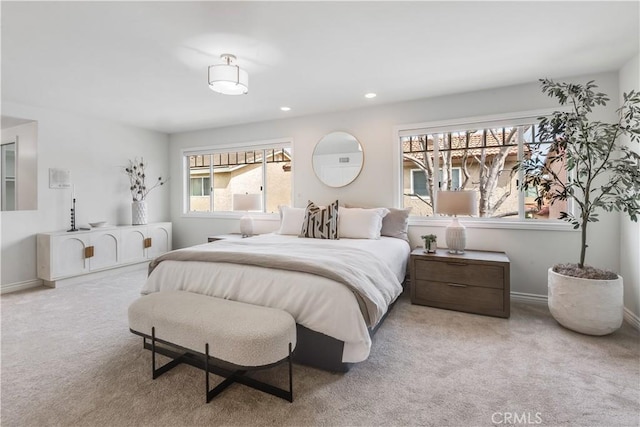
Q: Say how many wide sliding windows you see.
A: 2